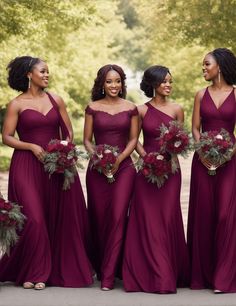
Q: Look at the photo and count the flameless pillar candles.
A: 0